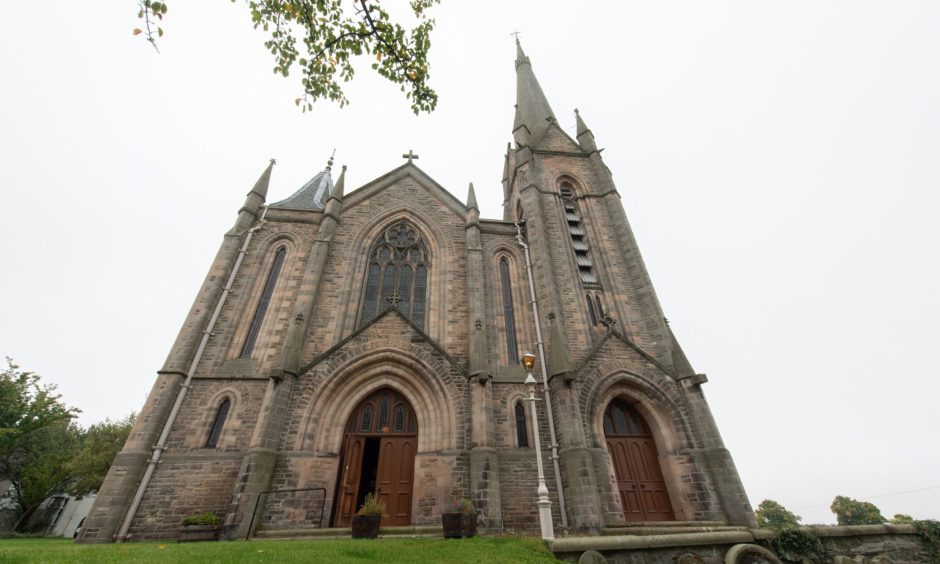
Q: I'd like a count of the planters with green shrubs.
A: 3